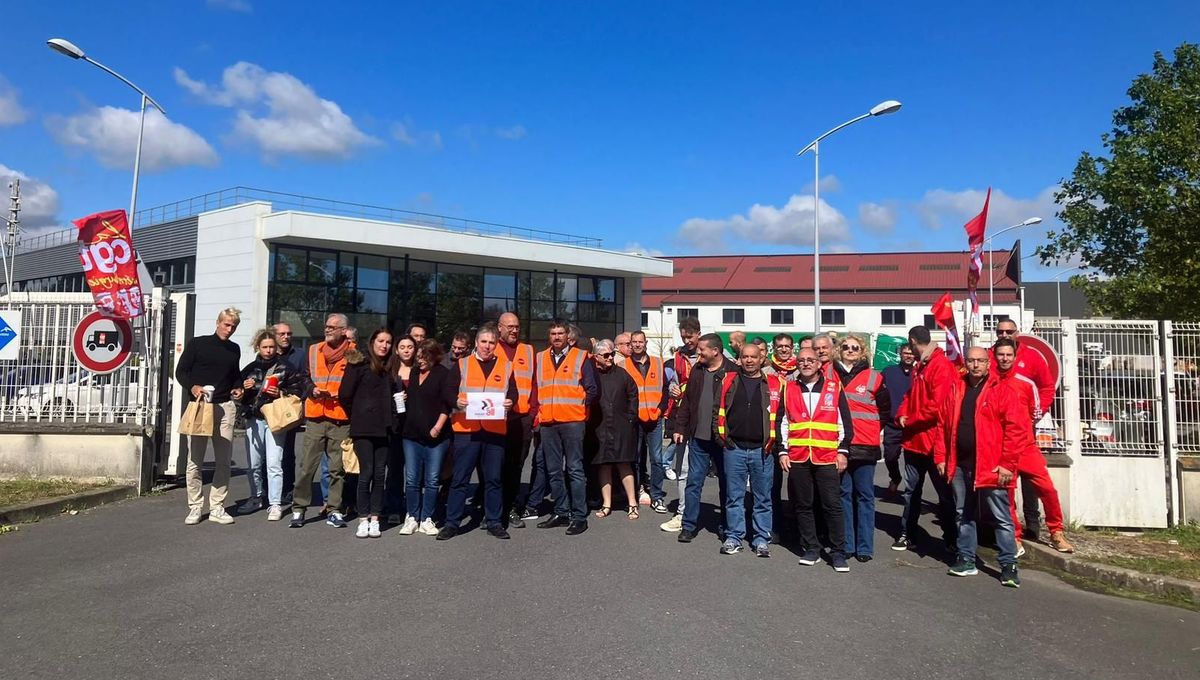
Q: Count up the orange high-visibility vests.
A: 5